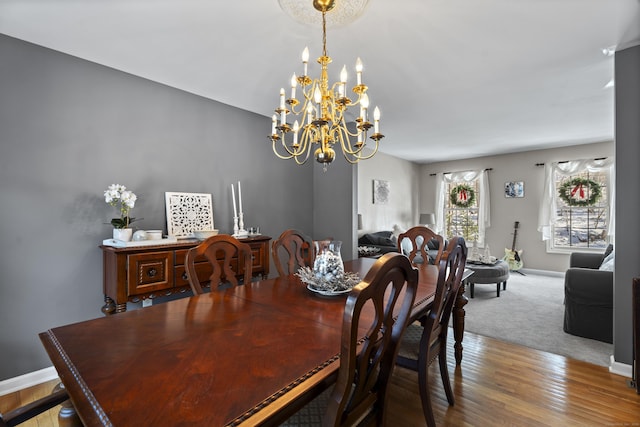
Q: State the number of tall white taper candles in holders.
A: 2